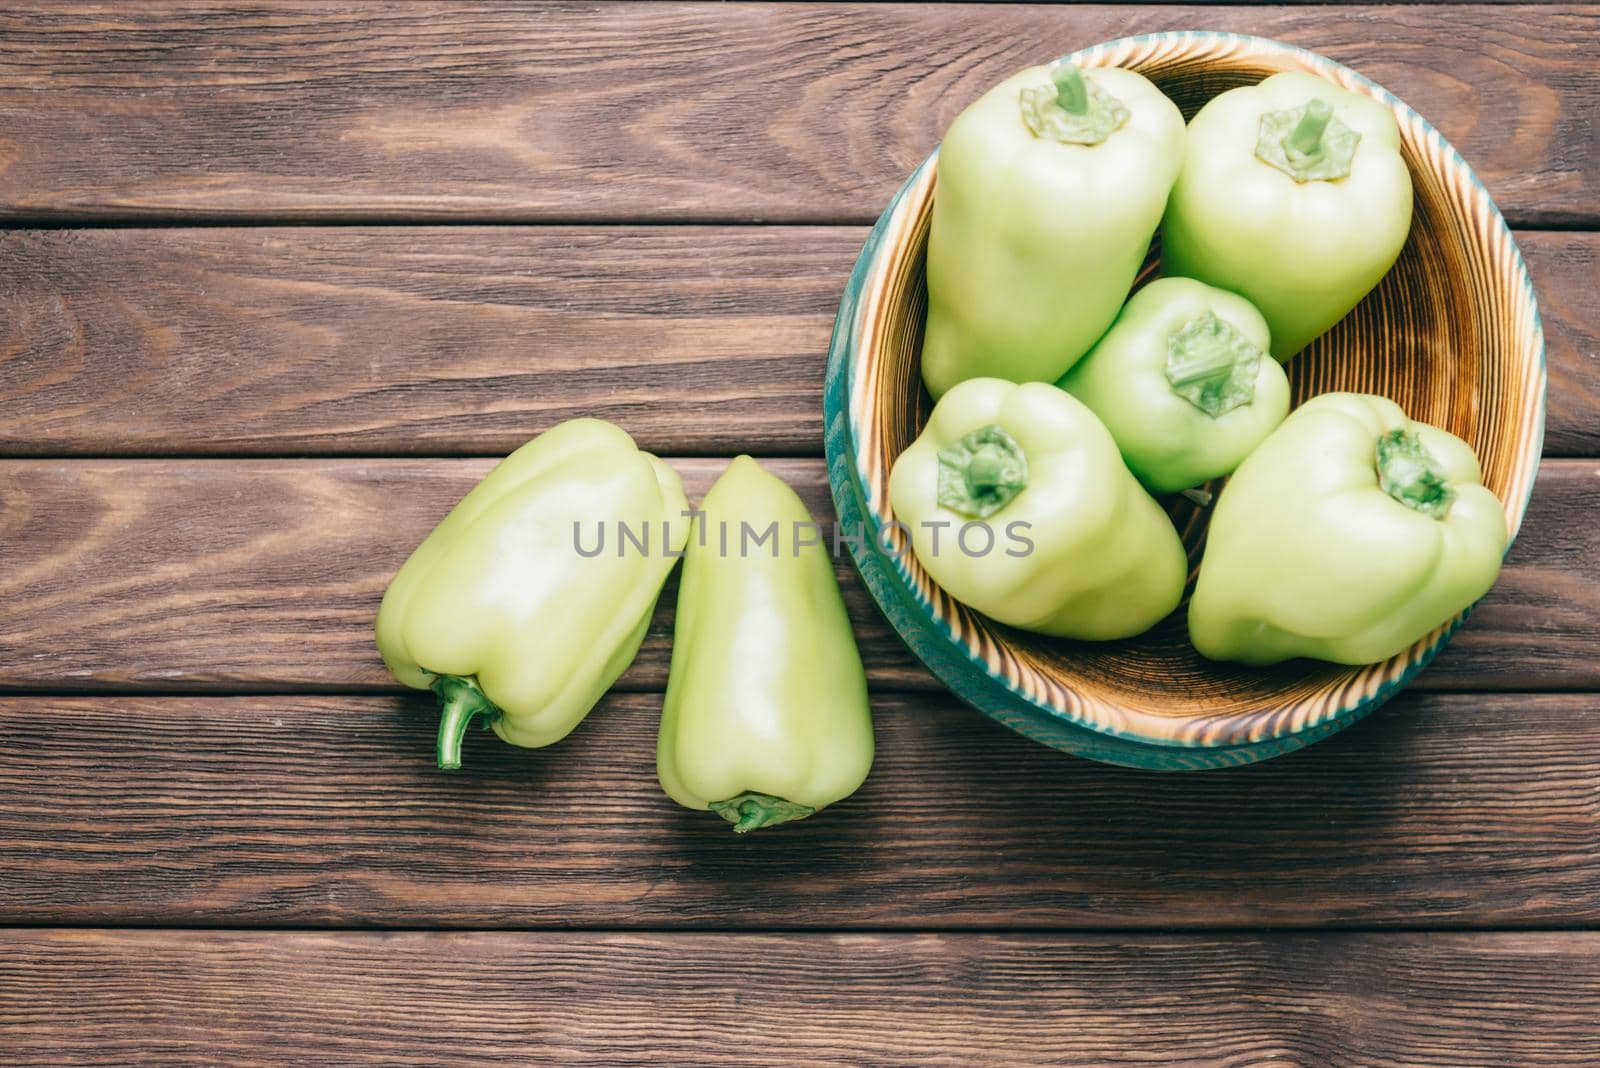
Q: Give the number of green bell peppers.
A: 7